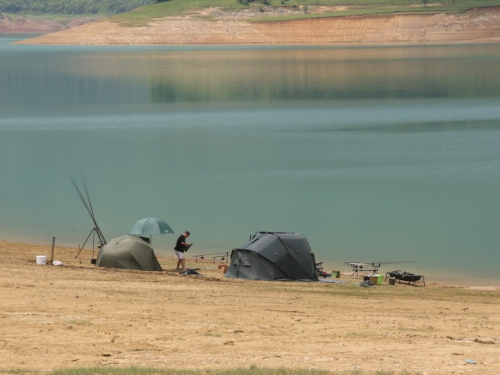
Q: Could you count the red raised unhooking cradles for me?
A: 0